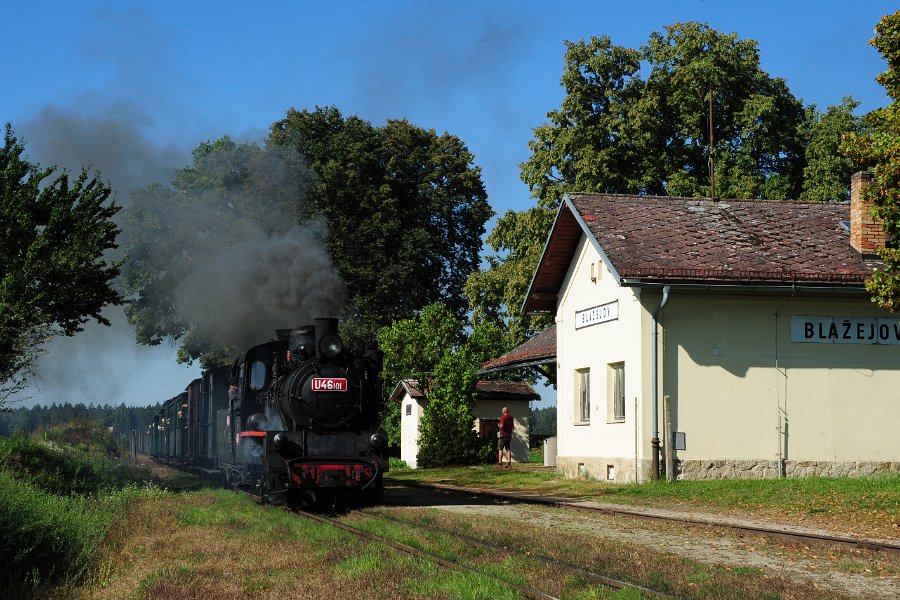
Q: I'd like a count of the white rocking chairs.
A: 0